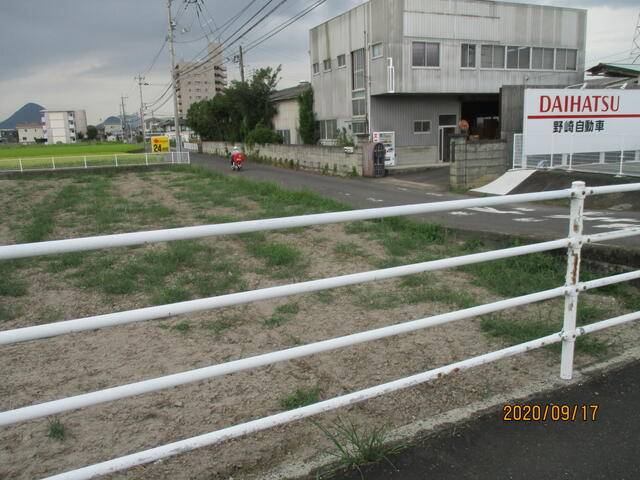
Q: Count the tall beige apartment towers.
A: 1